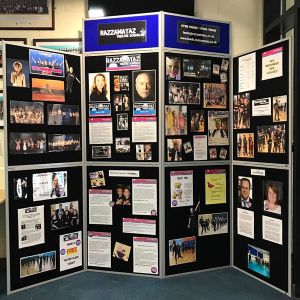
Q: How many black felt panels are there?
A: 8